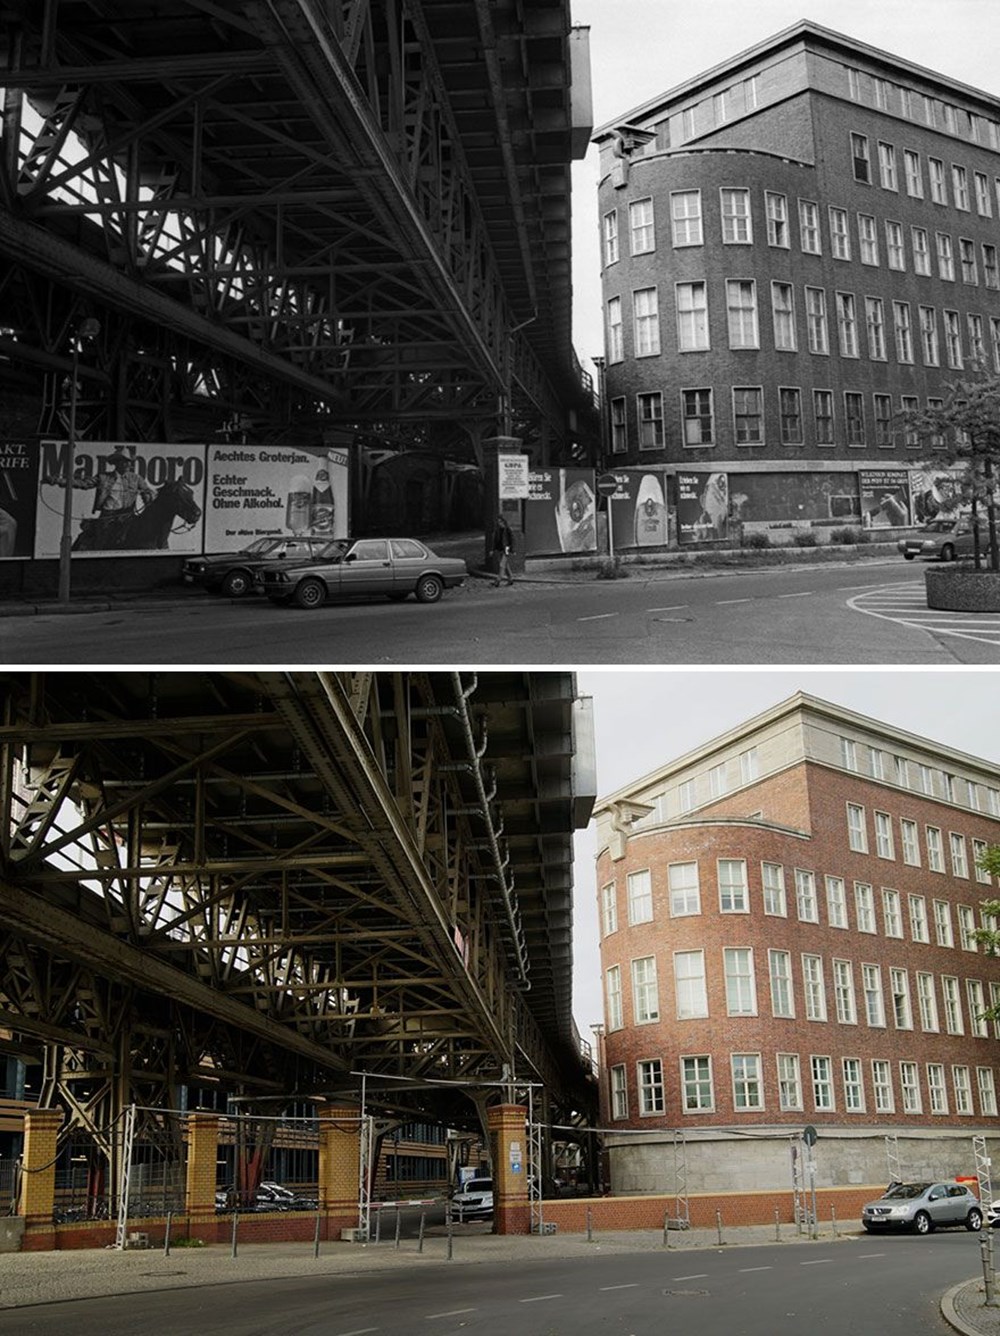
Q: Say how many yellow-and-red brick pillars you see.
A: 4